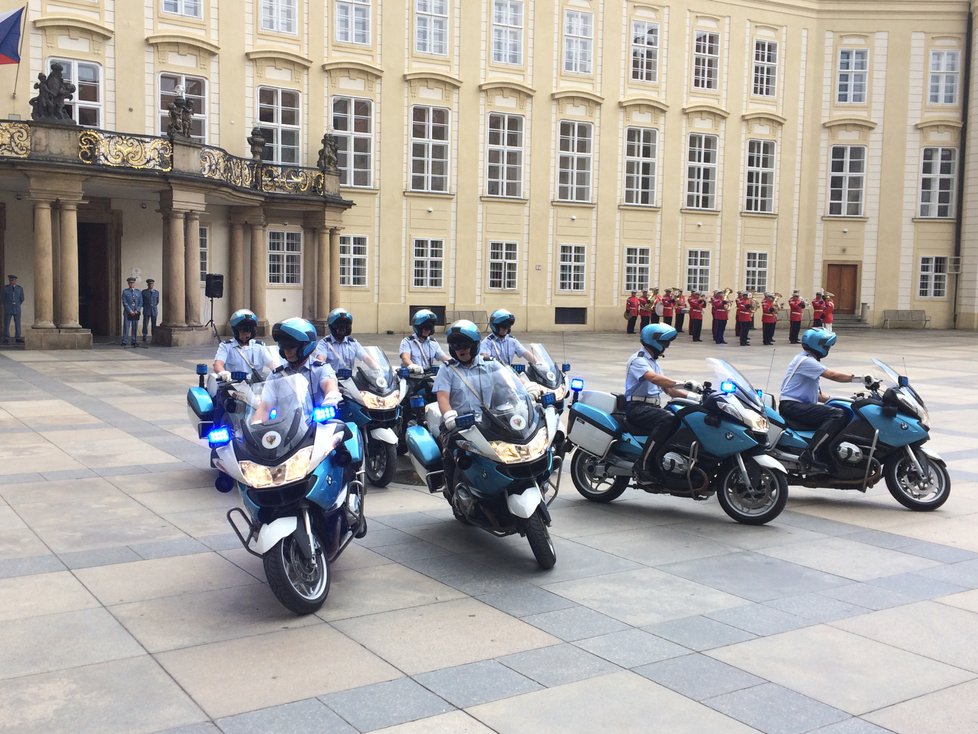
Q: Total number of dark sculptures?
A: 4